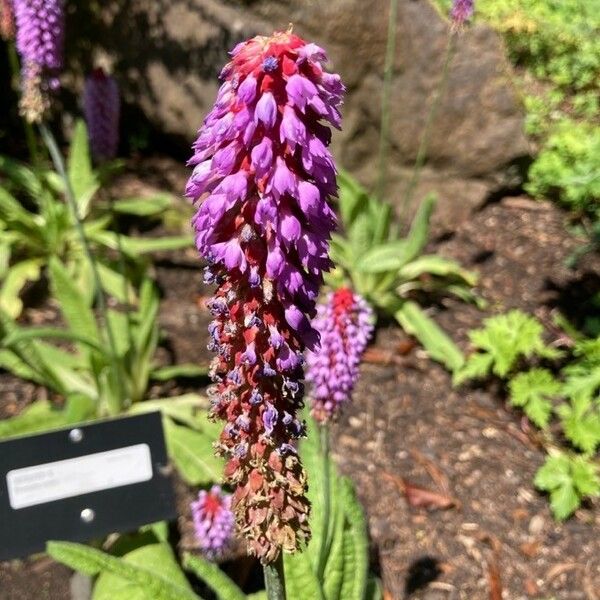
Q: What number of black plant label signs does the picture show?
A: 1